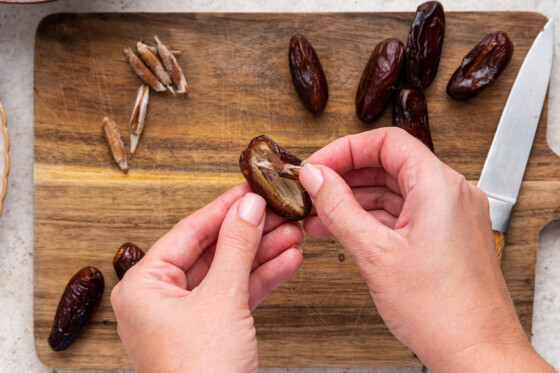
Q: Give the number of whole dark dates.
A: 7